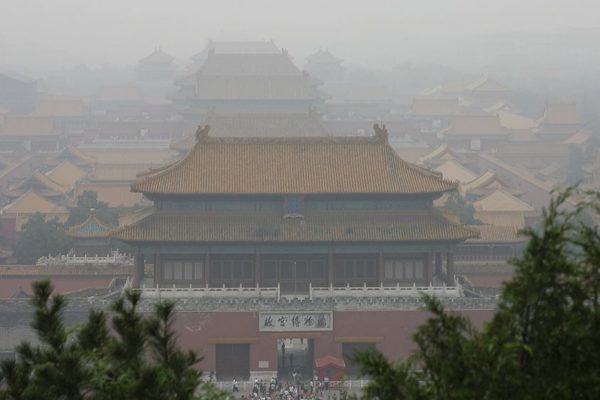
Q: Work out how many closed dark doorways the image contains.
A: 2